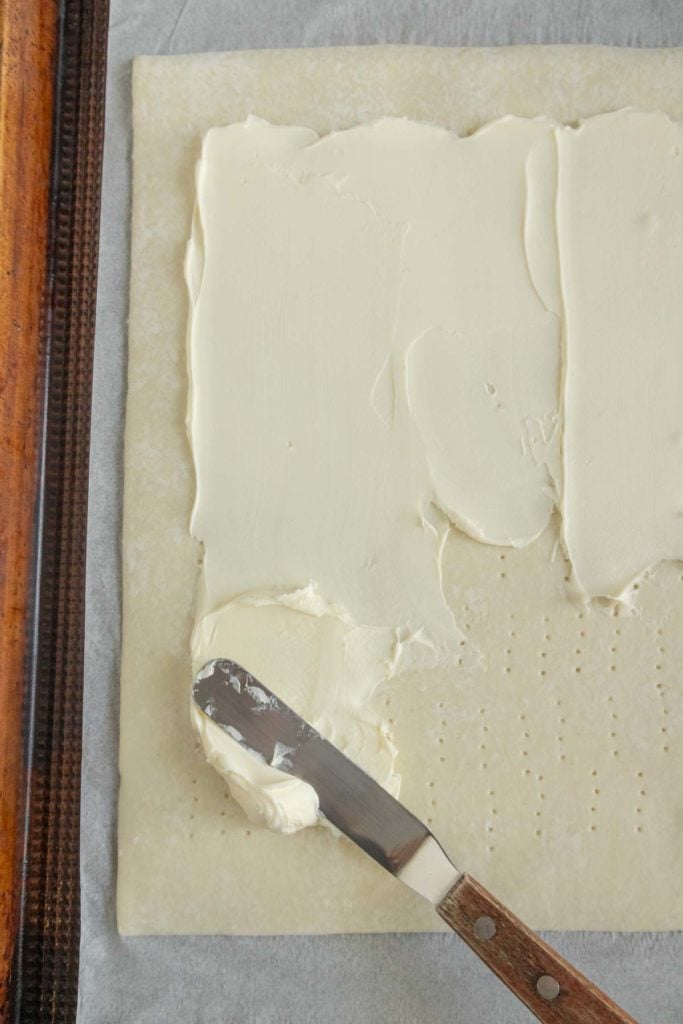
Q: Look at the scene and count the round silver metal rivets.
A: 2